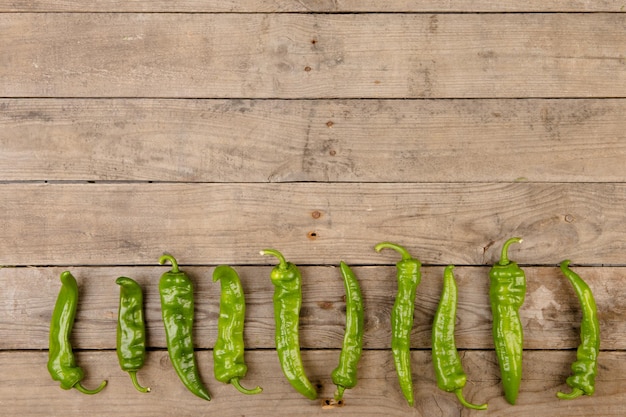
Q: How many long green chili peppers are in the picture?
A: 10